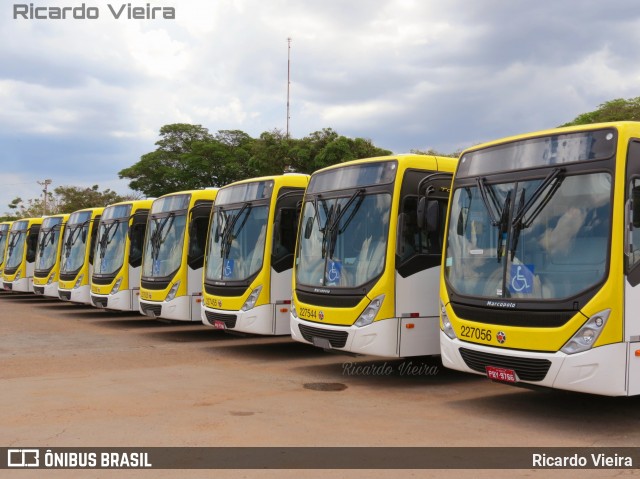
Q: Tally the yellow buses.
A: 9